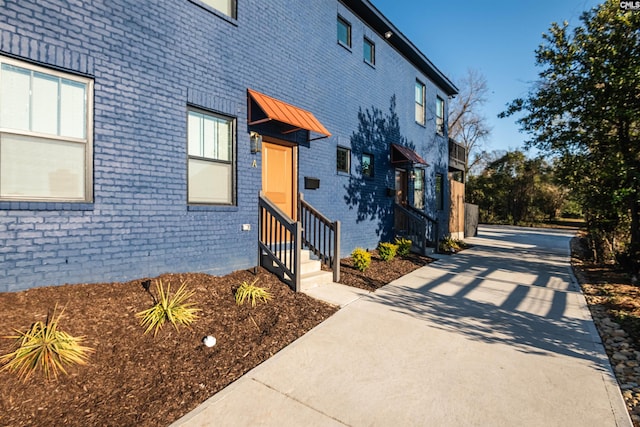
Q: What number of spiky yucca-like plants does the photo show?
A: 3